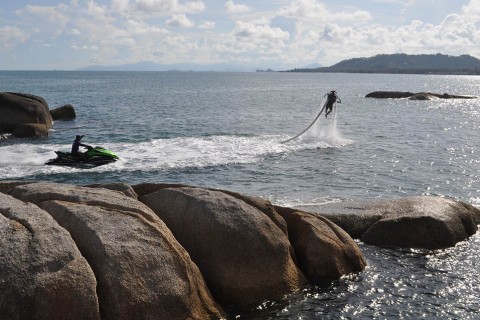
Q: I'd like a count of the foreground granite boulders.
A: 5